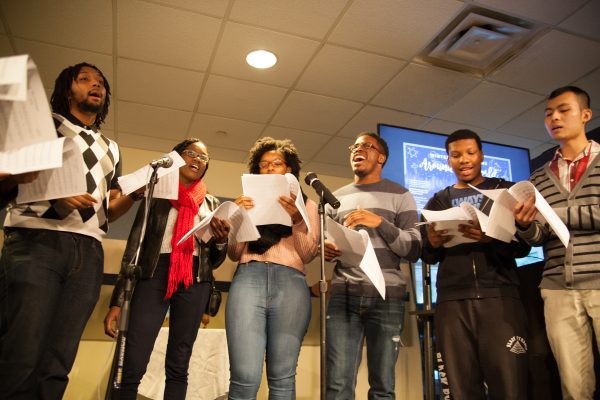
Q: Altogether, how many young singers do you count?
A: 6